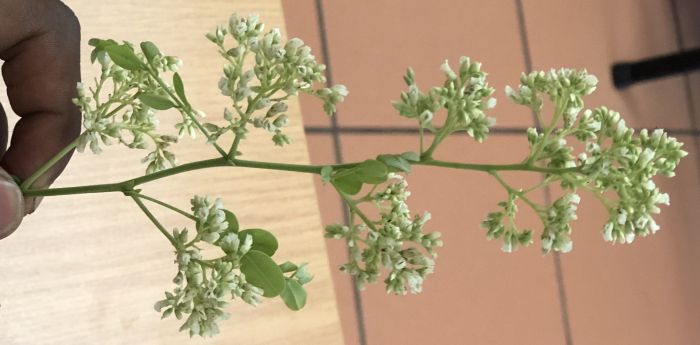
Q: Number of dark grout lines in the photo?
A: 4